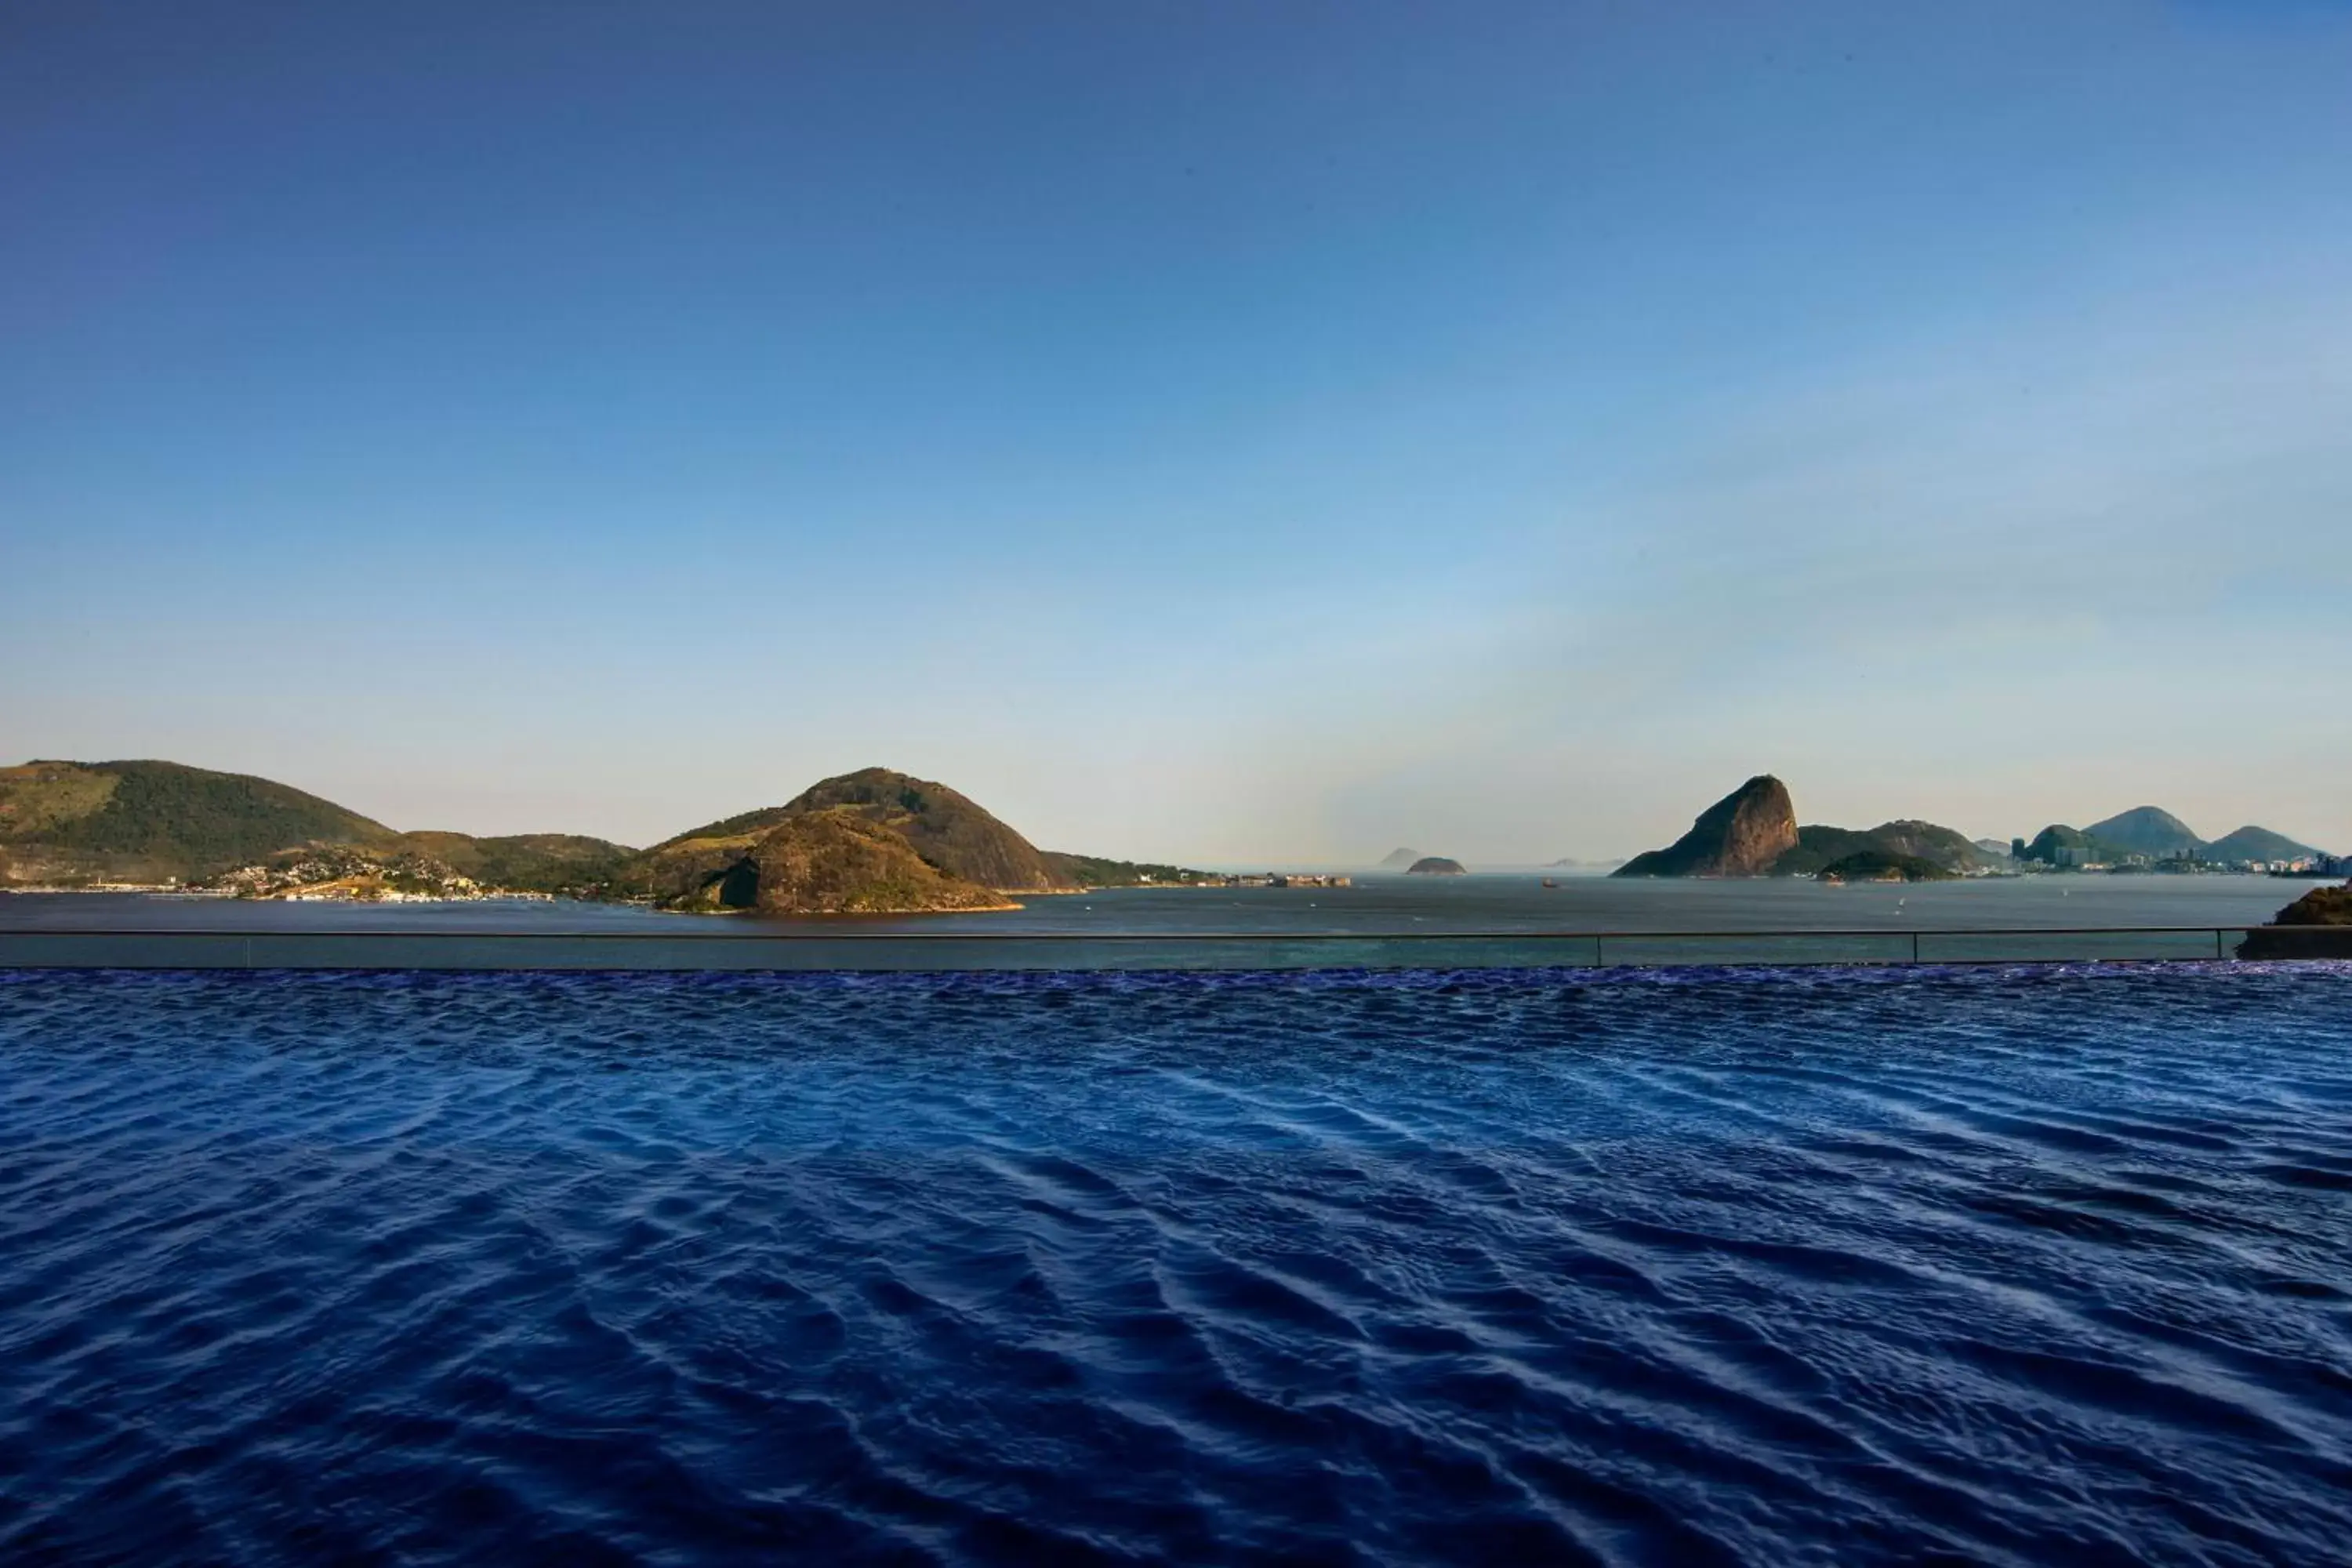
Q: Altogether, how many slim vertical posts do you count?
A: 3